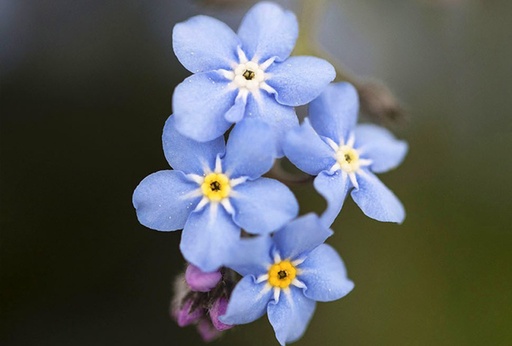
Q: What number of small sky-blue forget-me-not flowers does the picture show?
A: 4